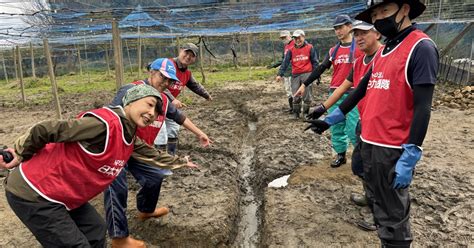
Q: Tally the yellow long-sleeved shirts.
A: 0